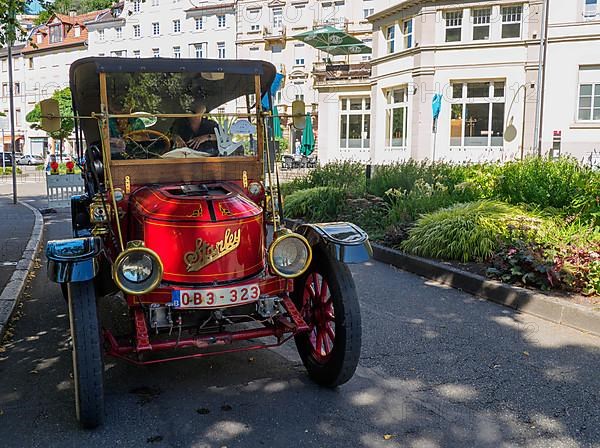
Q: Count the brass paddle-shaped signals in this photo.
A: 2